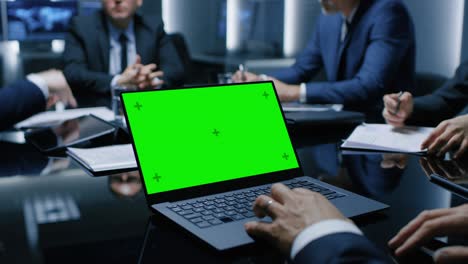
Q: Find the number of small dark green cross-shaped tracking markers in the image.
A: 5